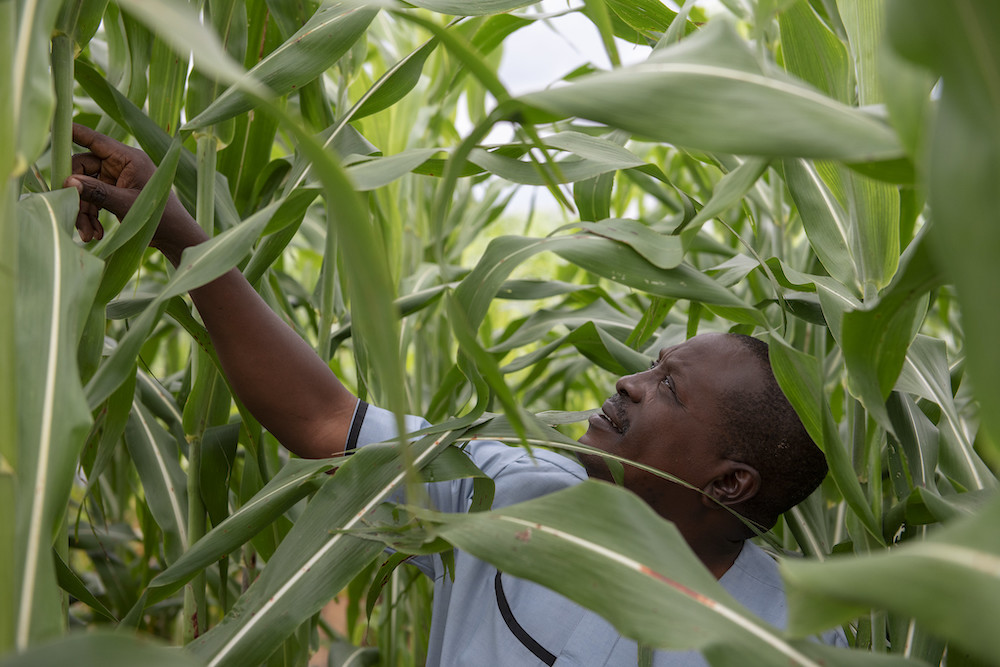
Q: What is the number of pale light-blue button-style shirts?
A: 1